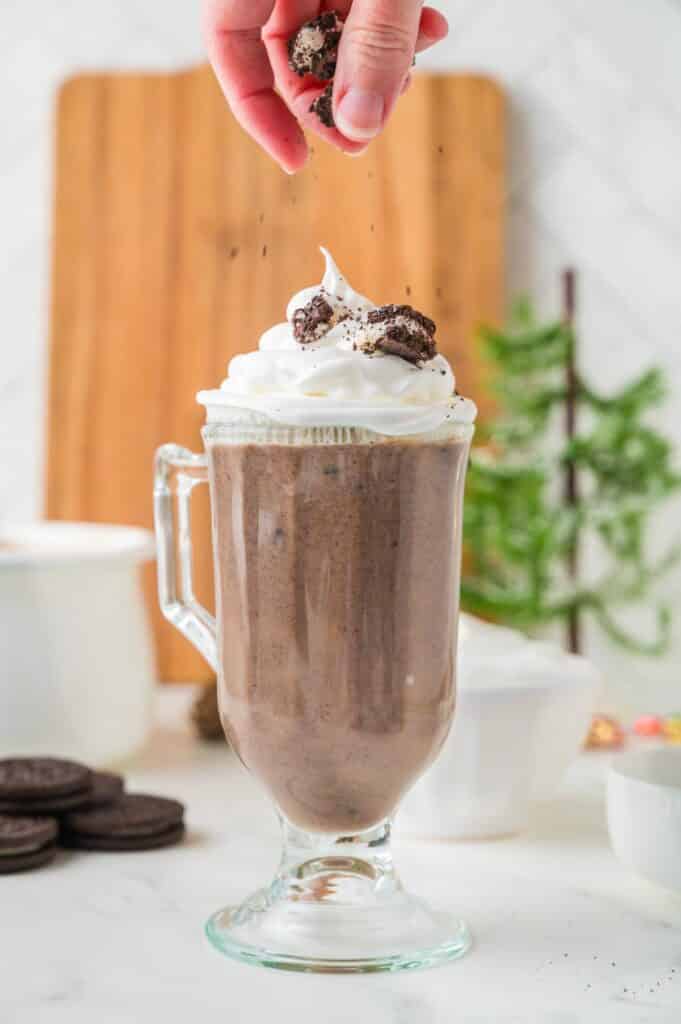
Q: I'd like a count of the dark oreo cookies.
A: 4